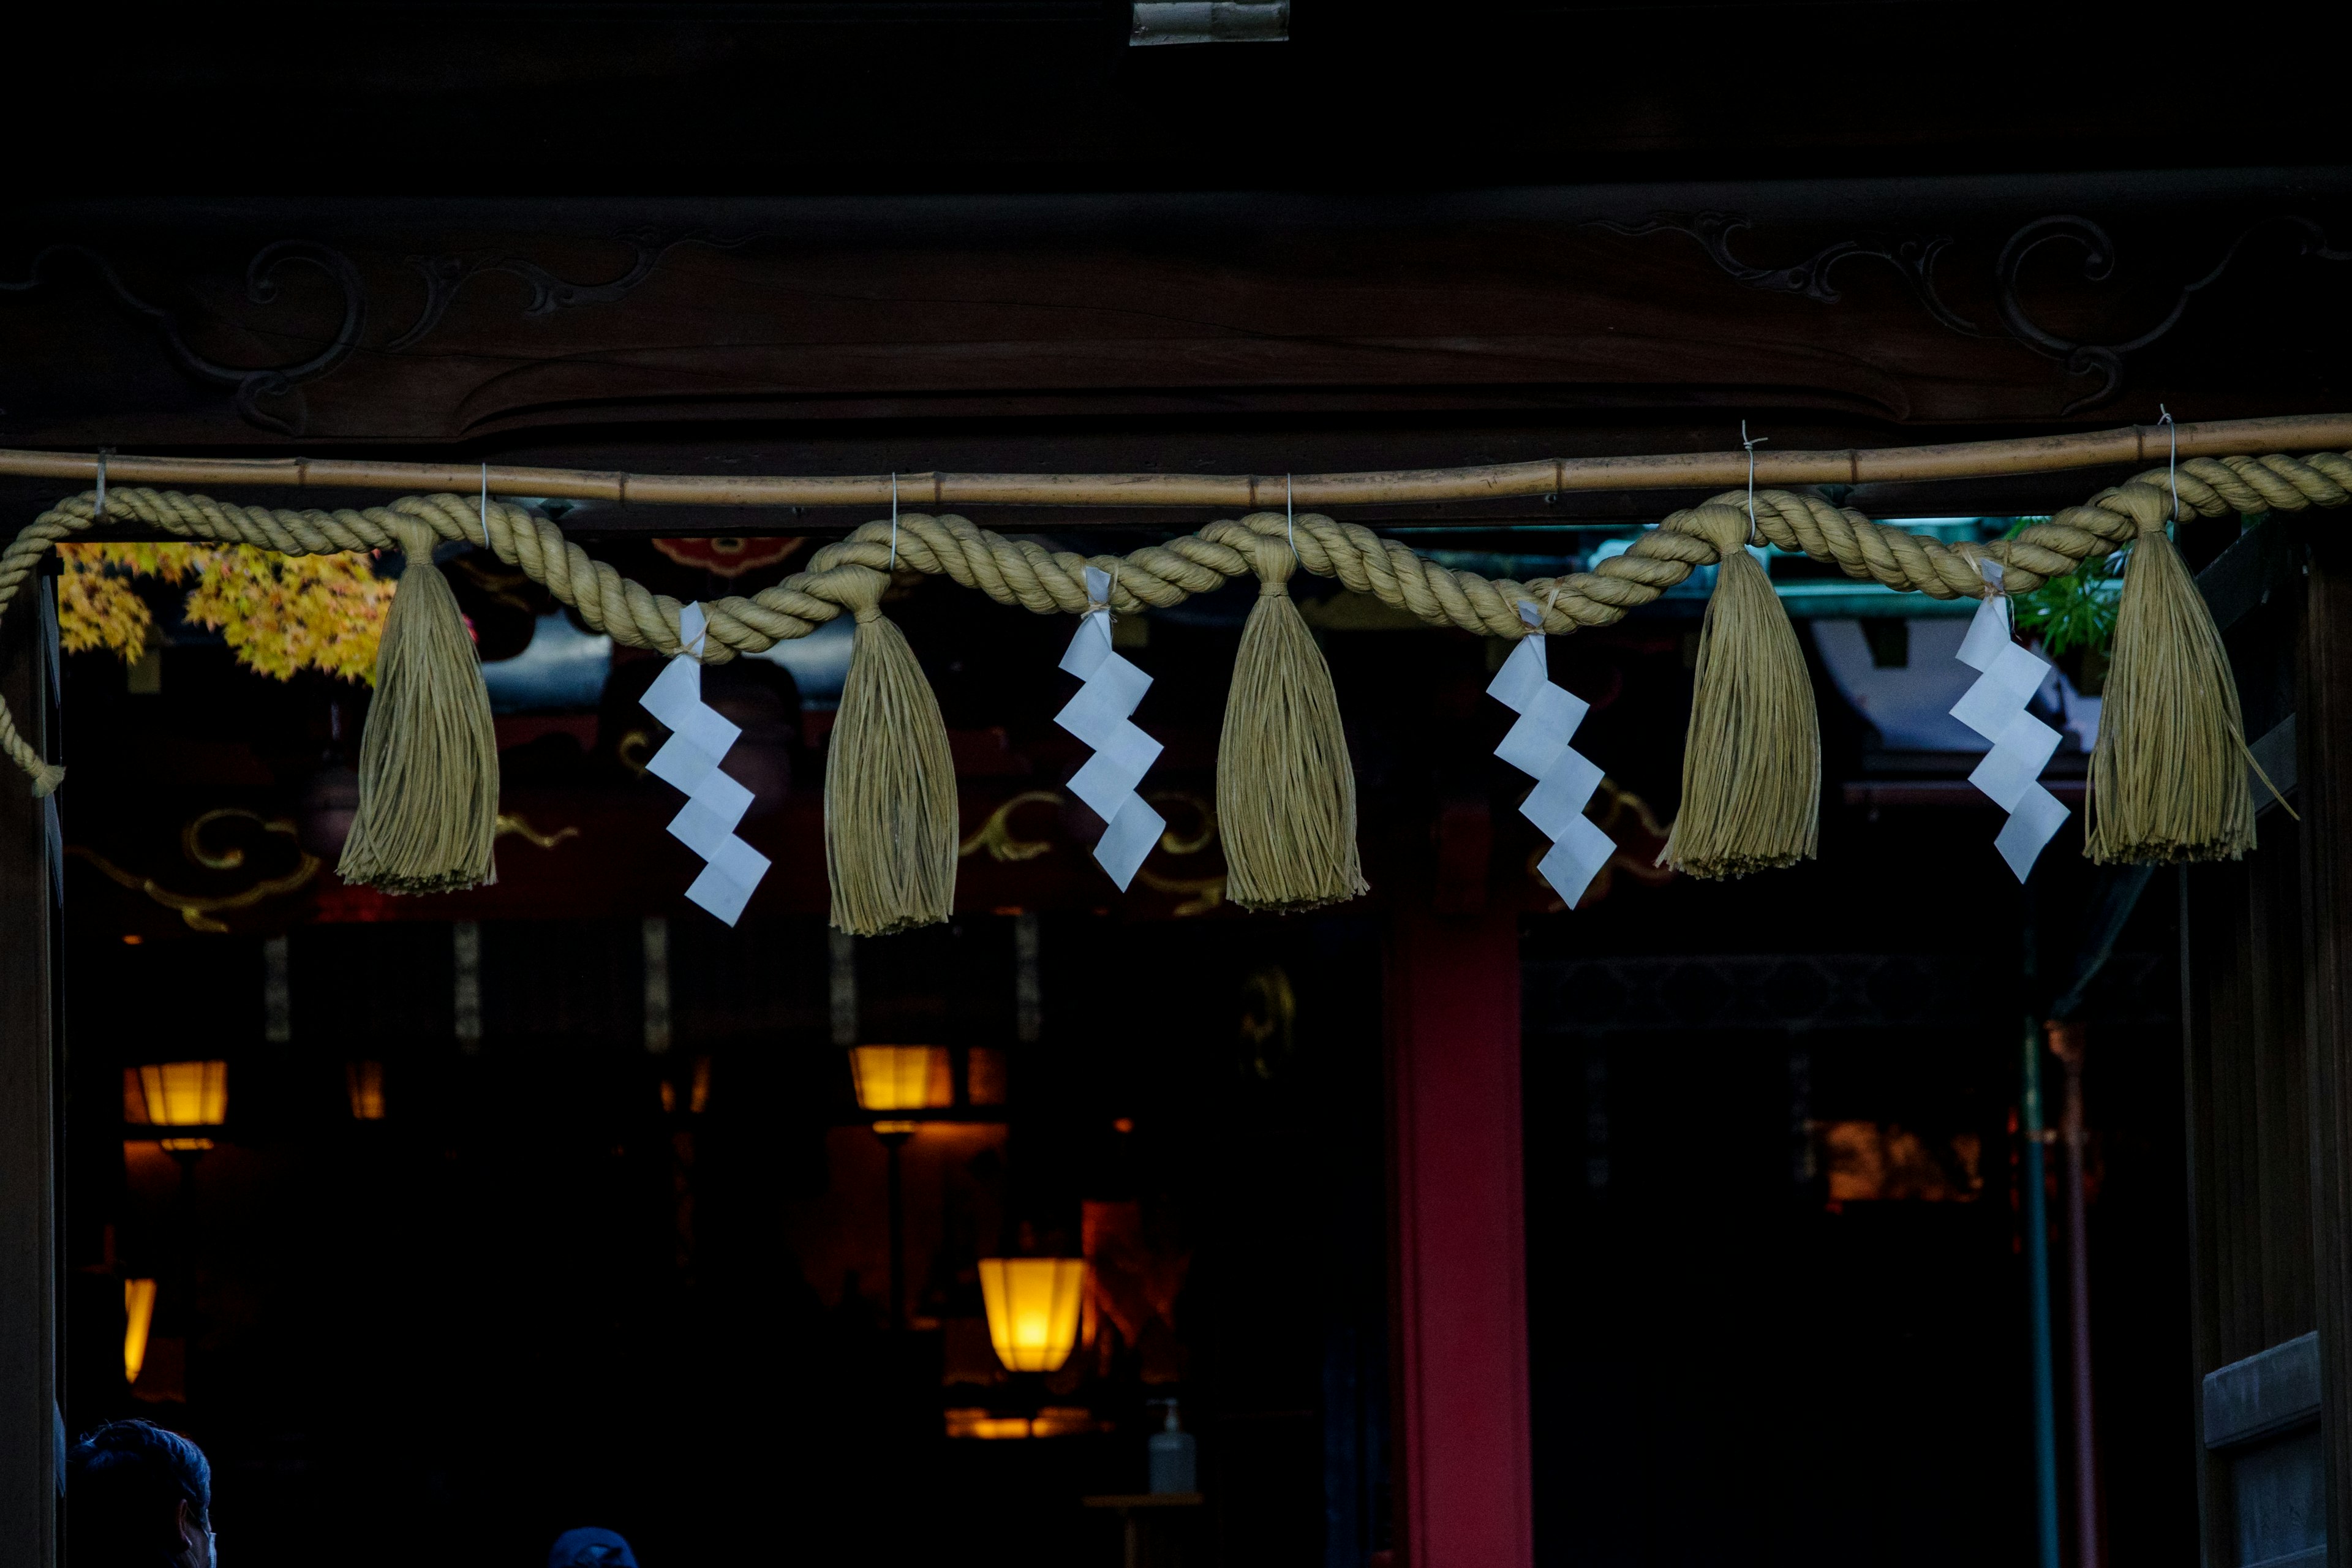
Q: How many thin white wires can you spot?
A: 6